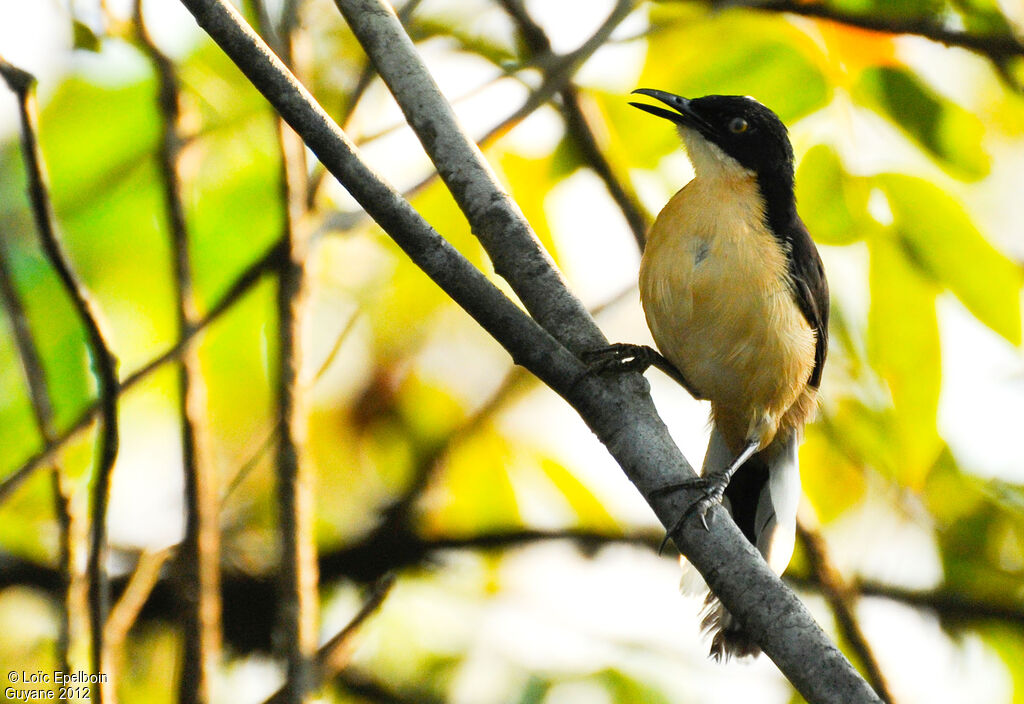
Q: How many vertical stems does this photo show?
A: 4